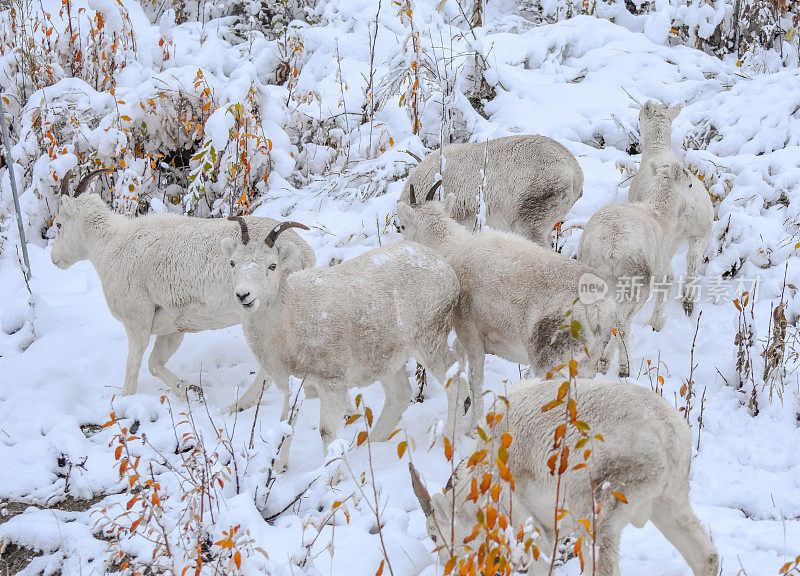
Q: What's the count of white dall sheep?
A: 7